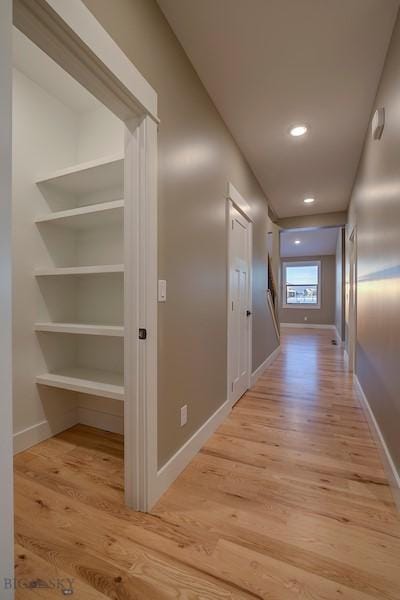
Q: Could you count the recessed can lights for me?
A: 3